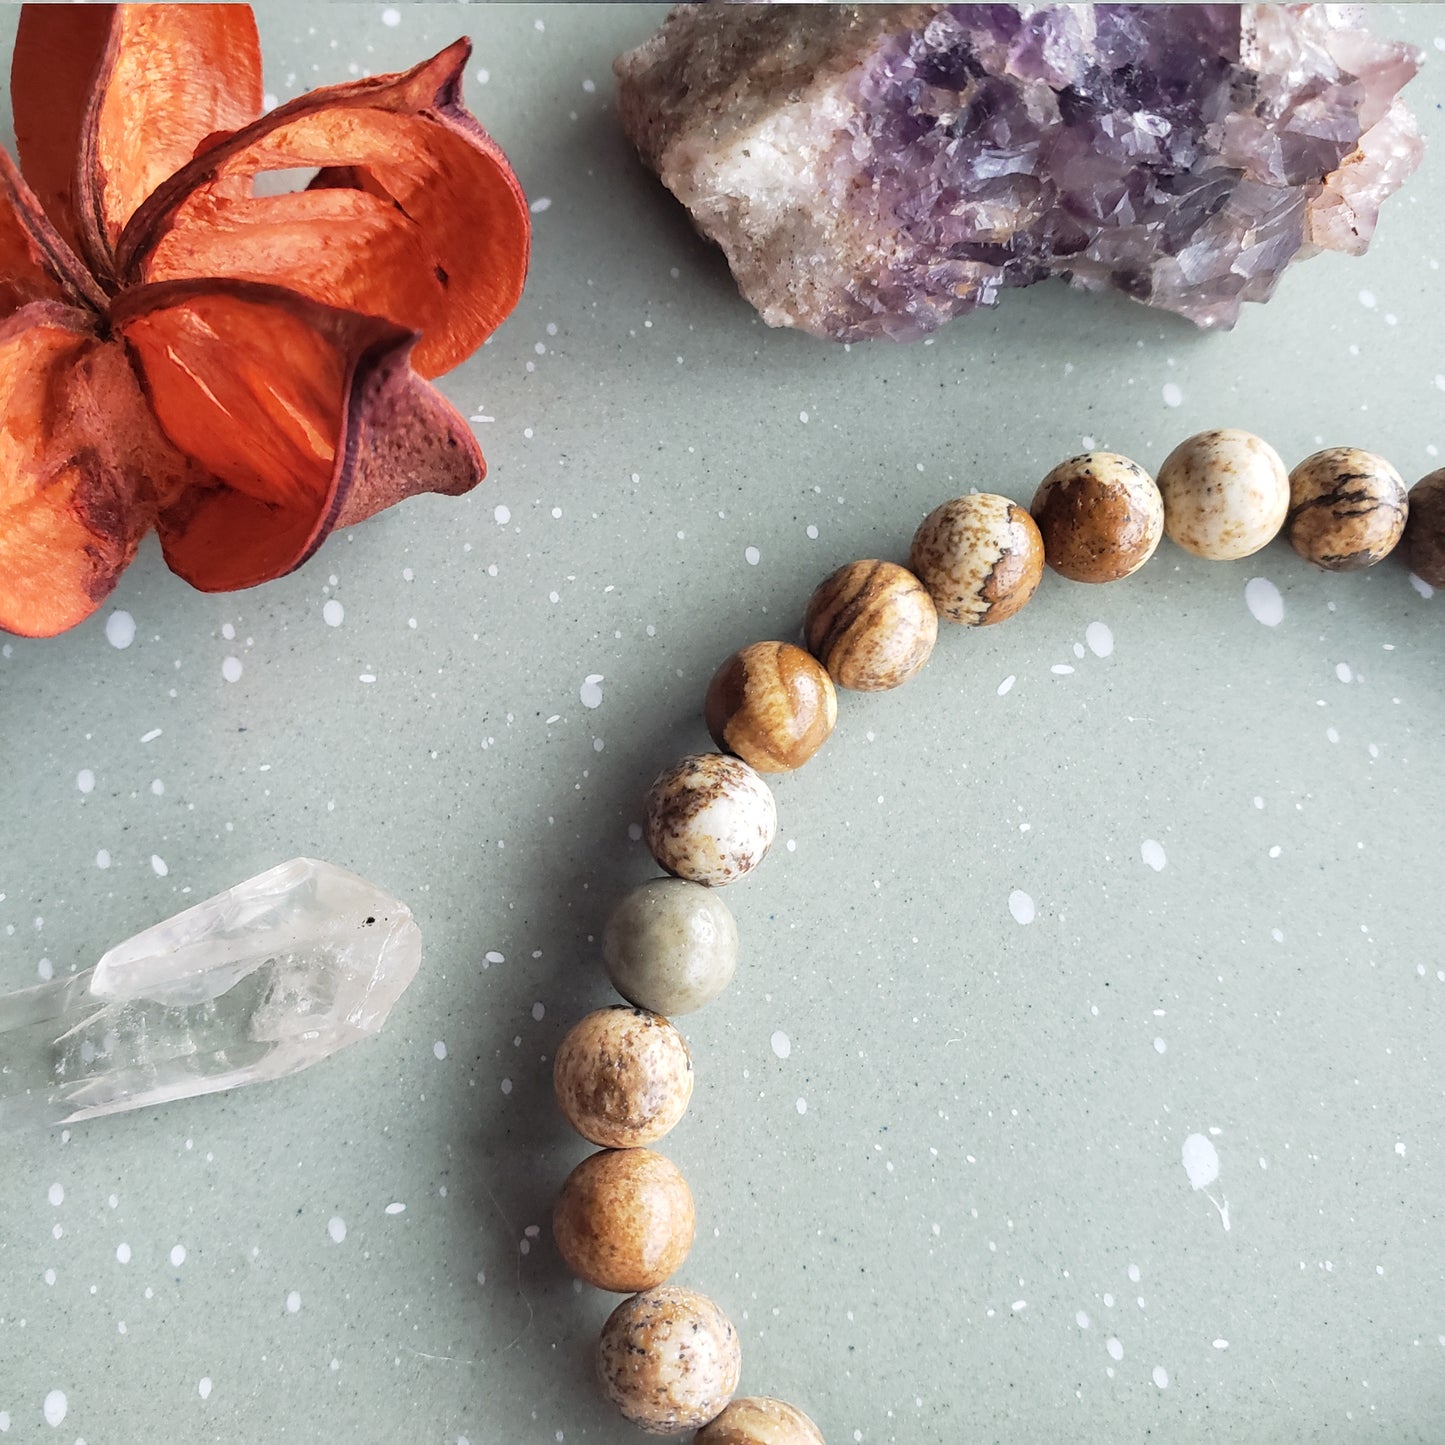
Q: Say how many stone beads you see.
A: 13